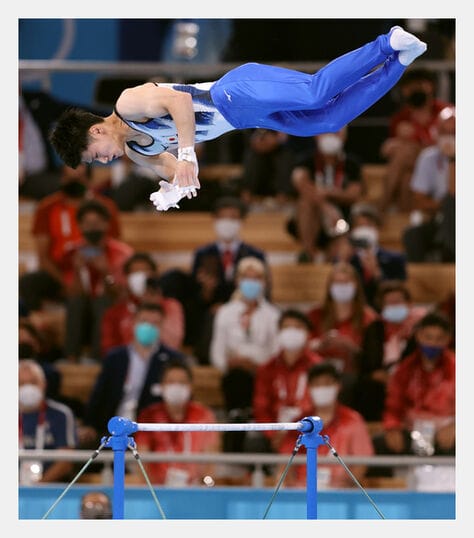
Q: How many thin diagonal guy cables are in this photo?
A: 4